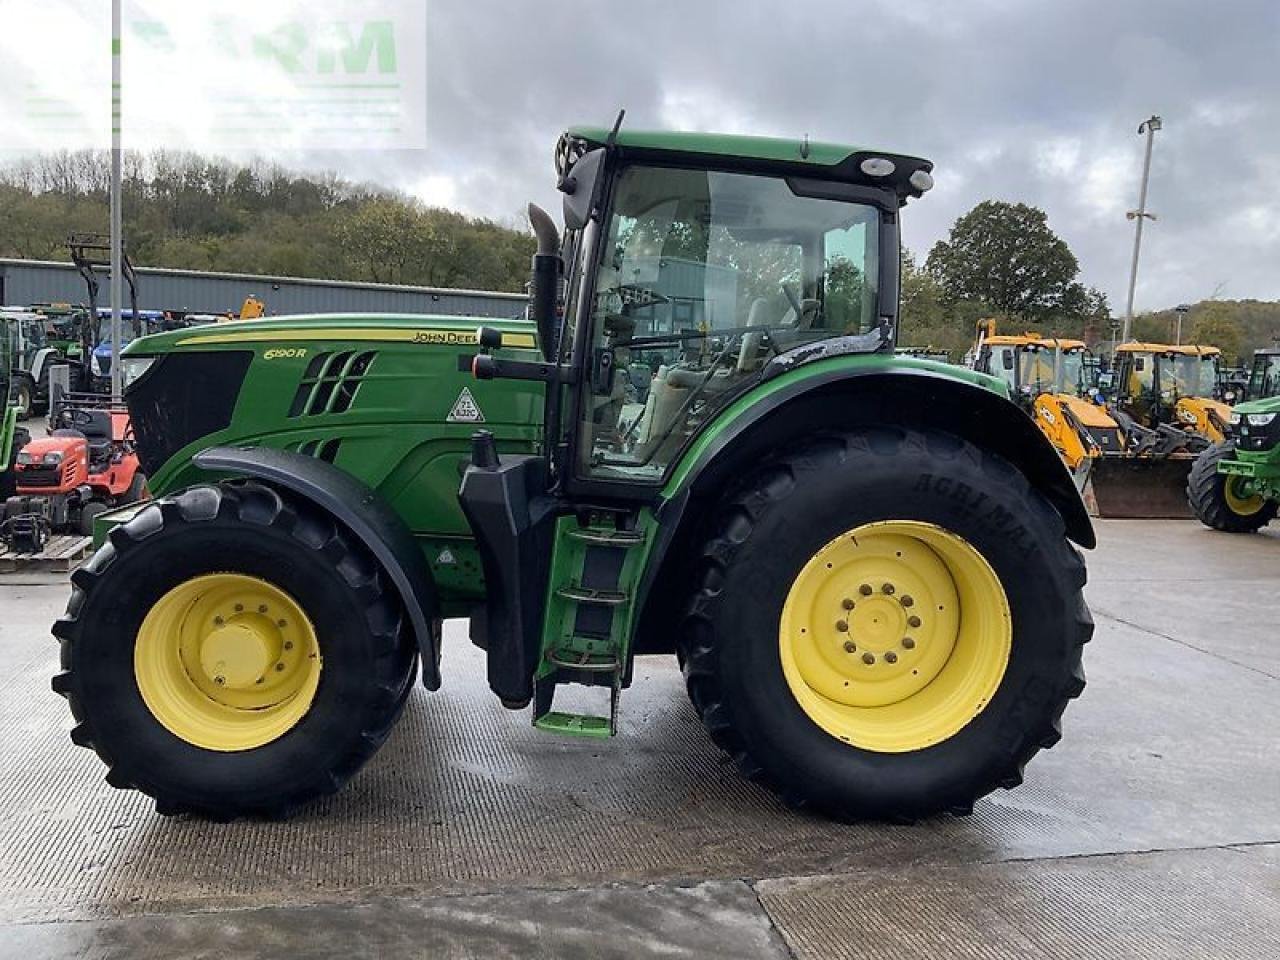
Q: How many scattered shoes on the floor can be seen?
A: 0